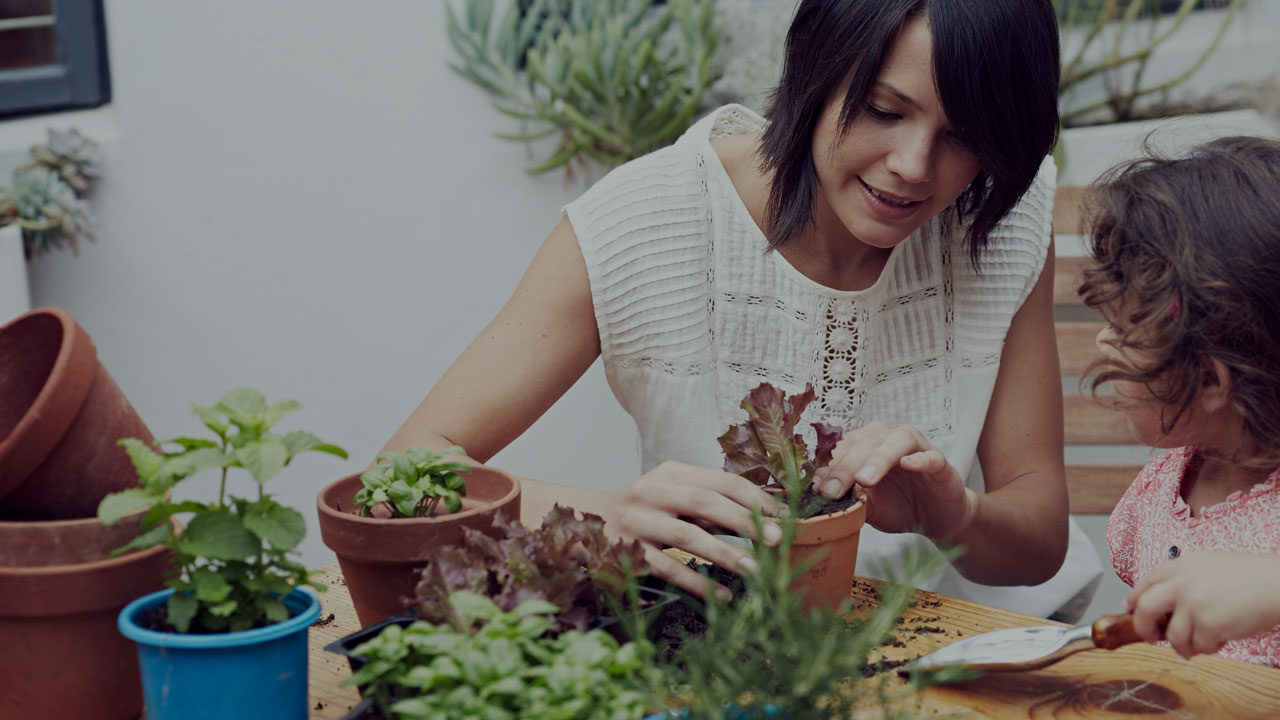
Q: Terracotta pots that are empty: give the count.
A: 3